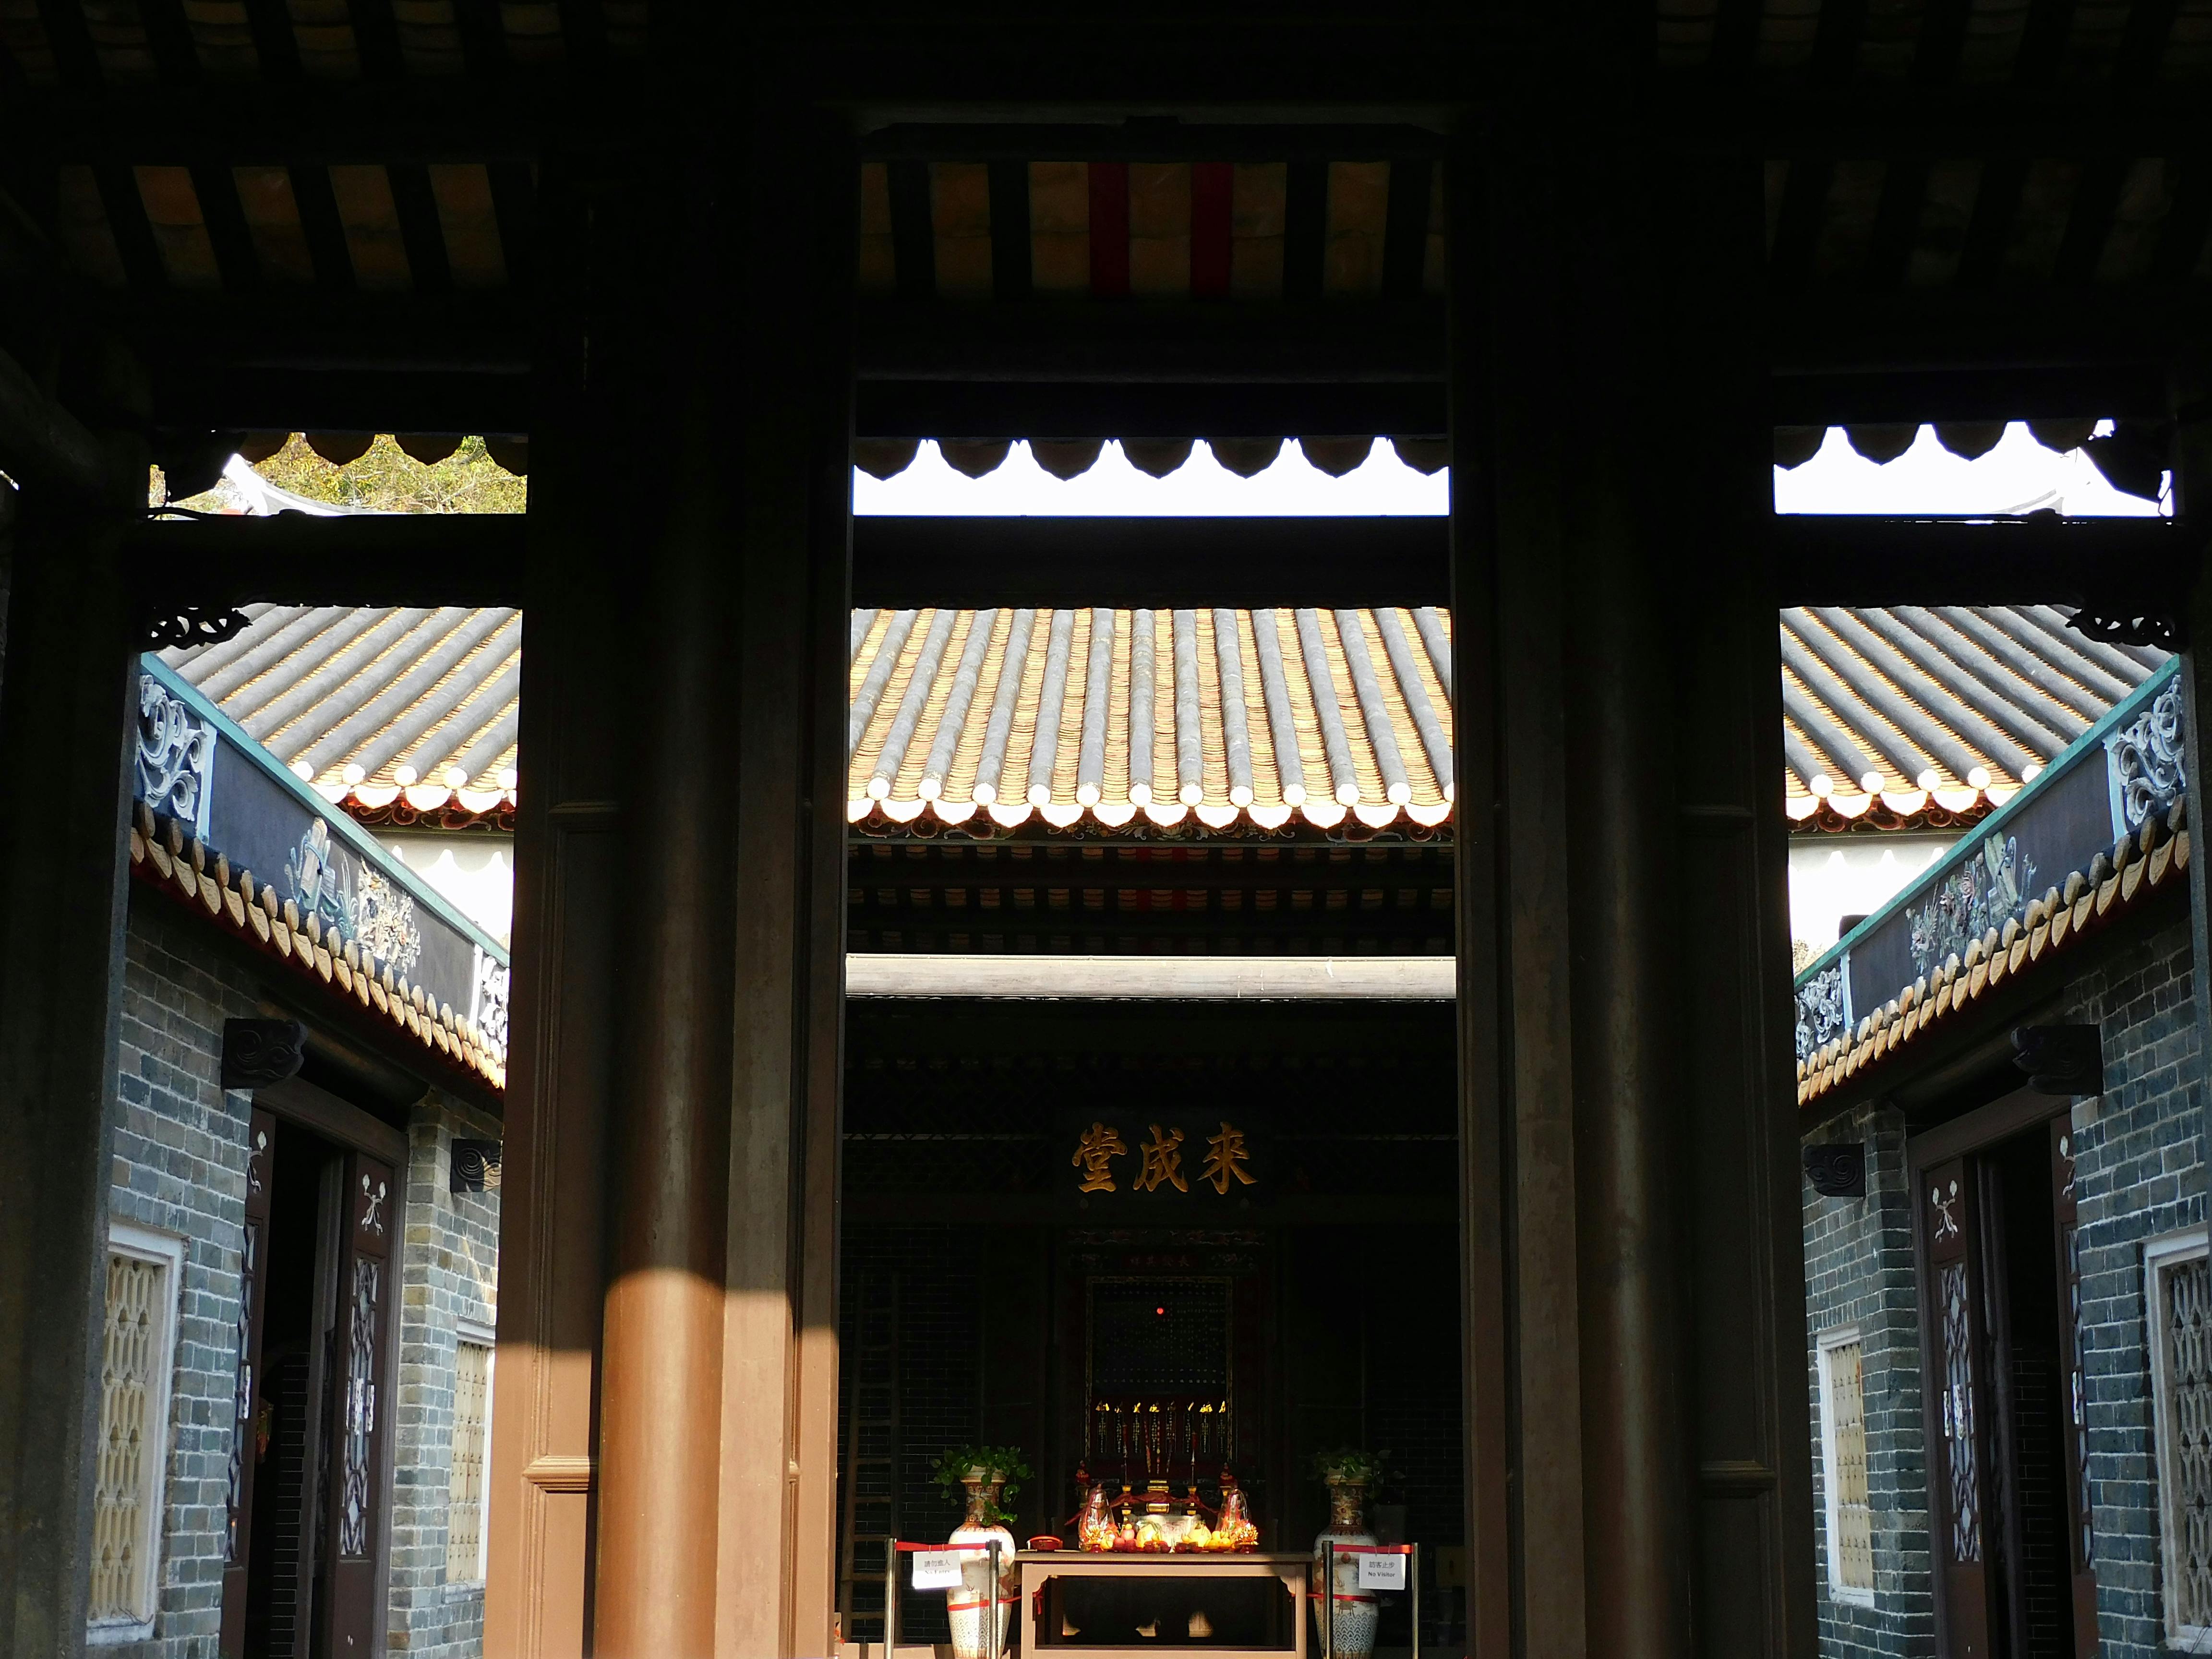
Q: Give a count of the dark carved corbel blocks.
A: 4